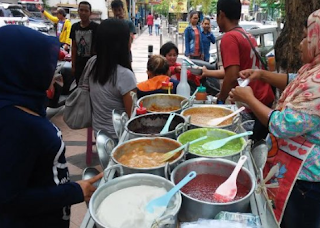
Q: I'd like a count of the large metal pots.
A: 7